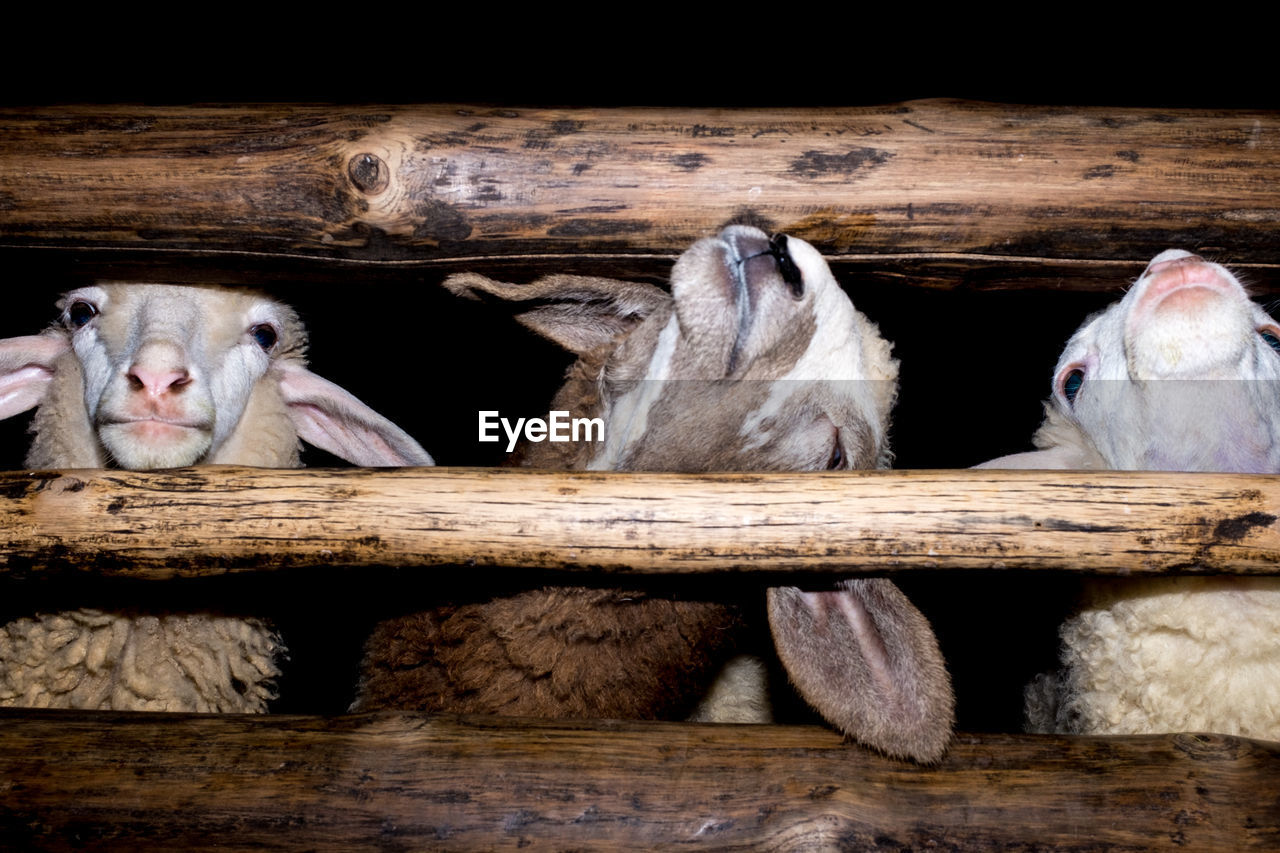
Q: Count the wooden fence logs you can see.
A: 3